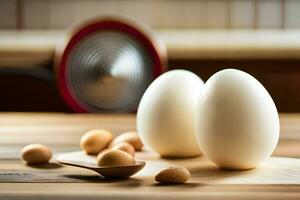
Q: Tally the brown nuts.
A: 6